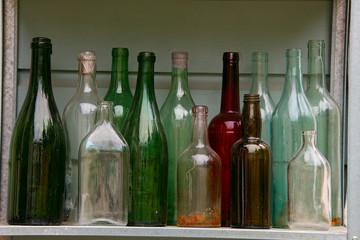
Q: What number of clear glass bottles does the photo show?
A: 4